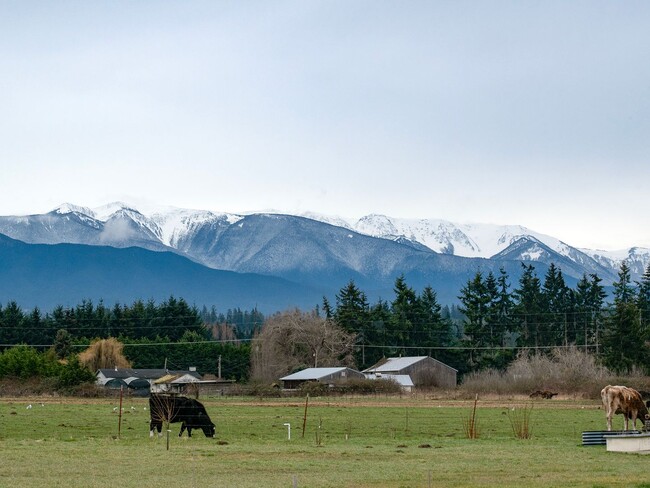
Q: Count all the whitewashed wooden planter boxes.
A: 0